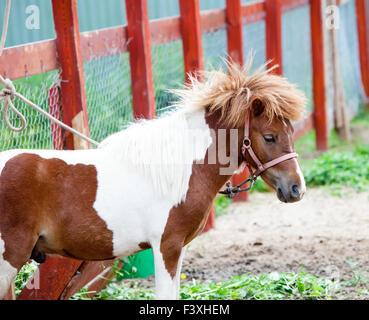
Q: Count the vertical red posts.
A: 7